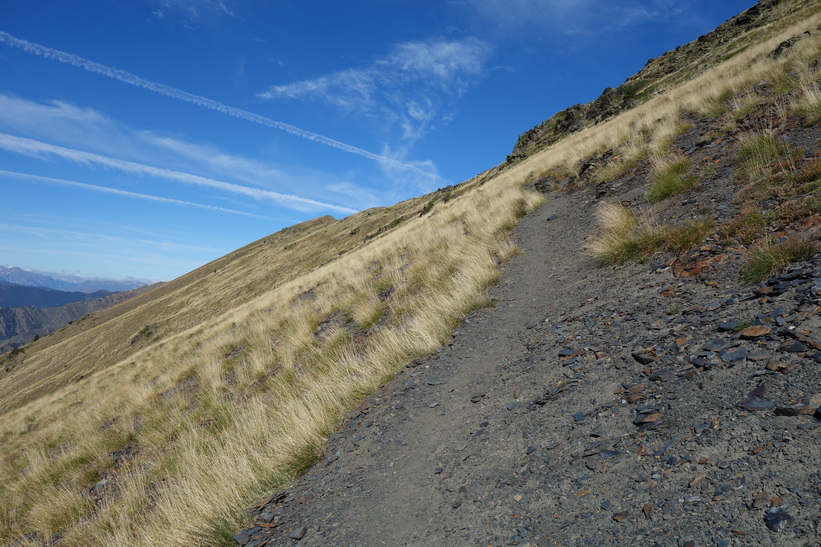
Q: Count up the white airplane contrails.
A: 3